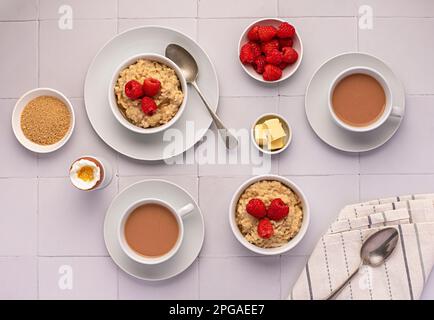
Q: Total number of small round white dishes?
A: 3